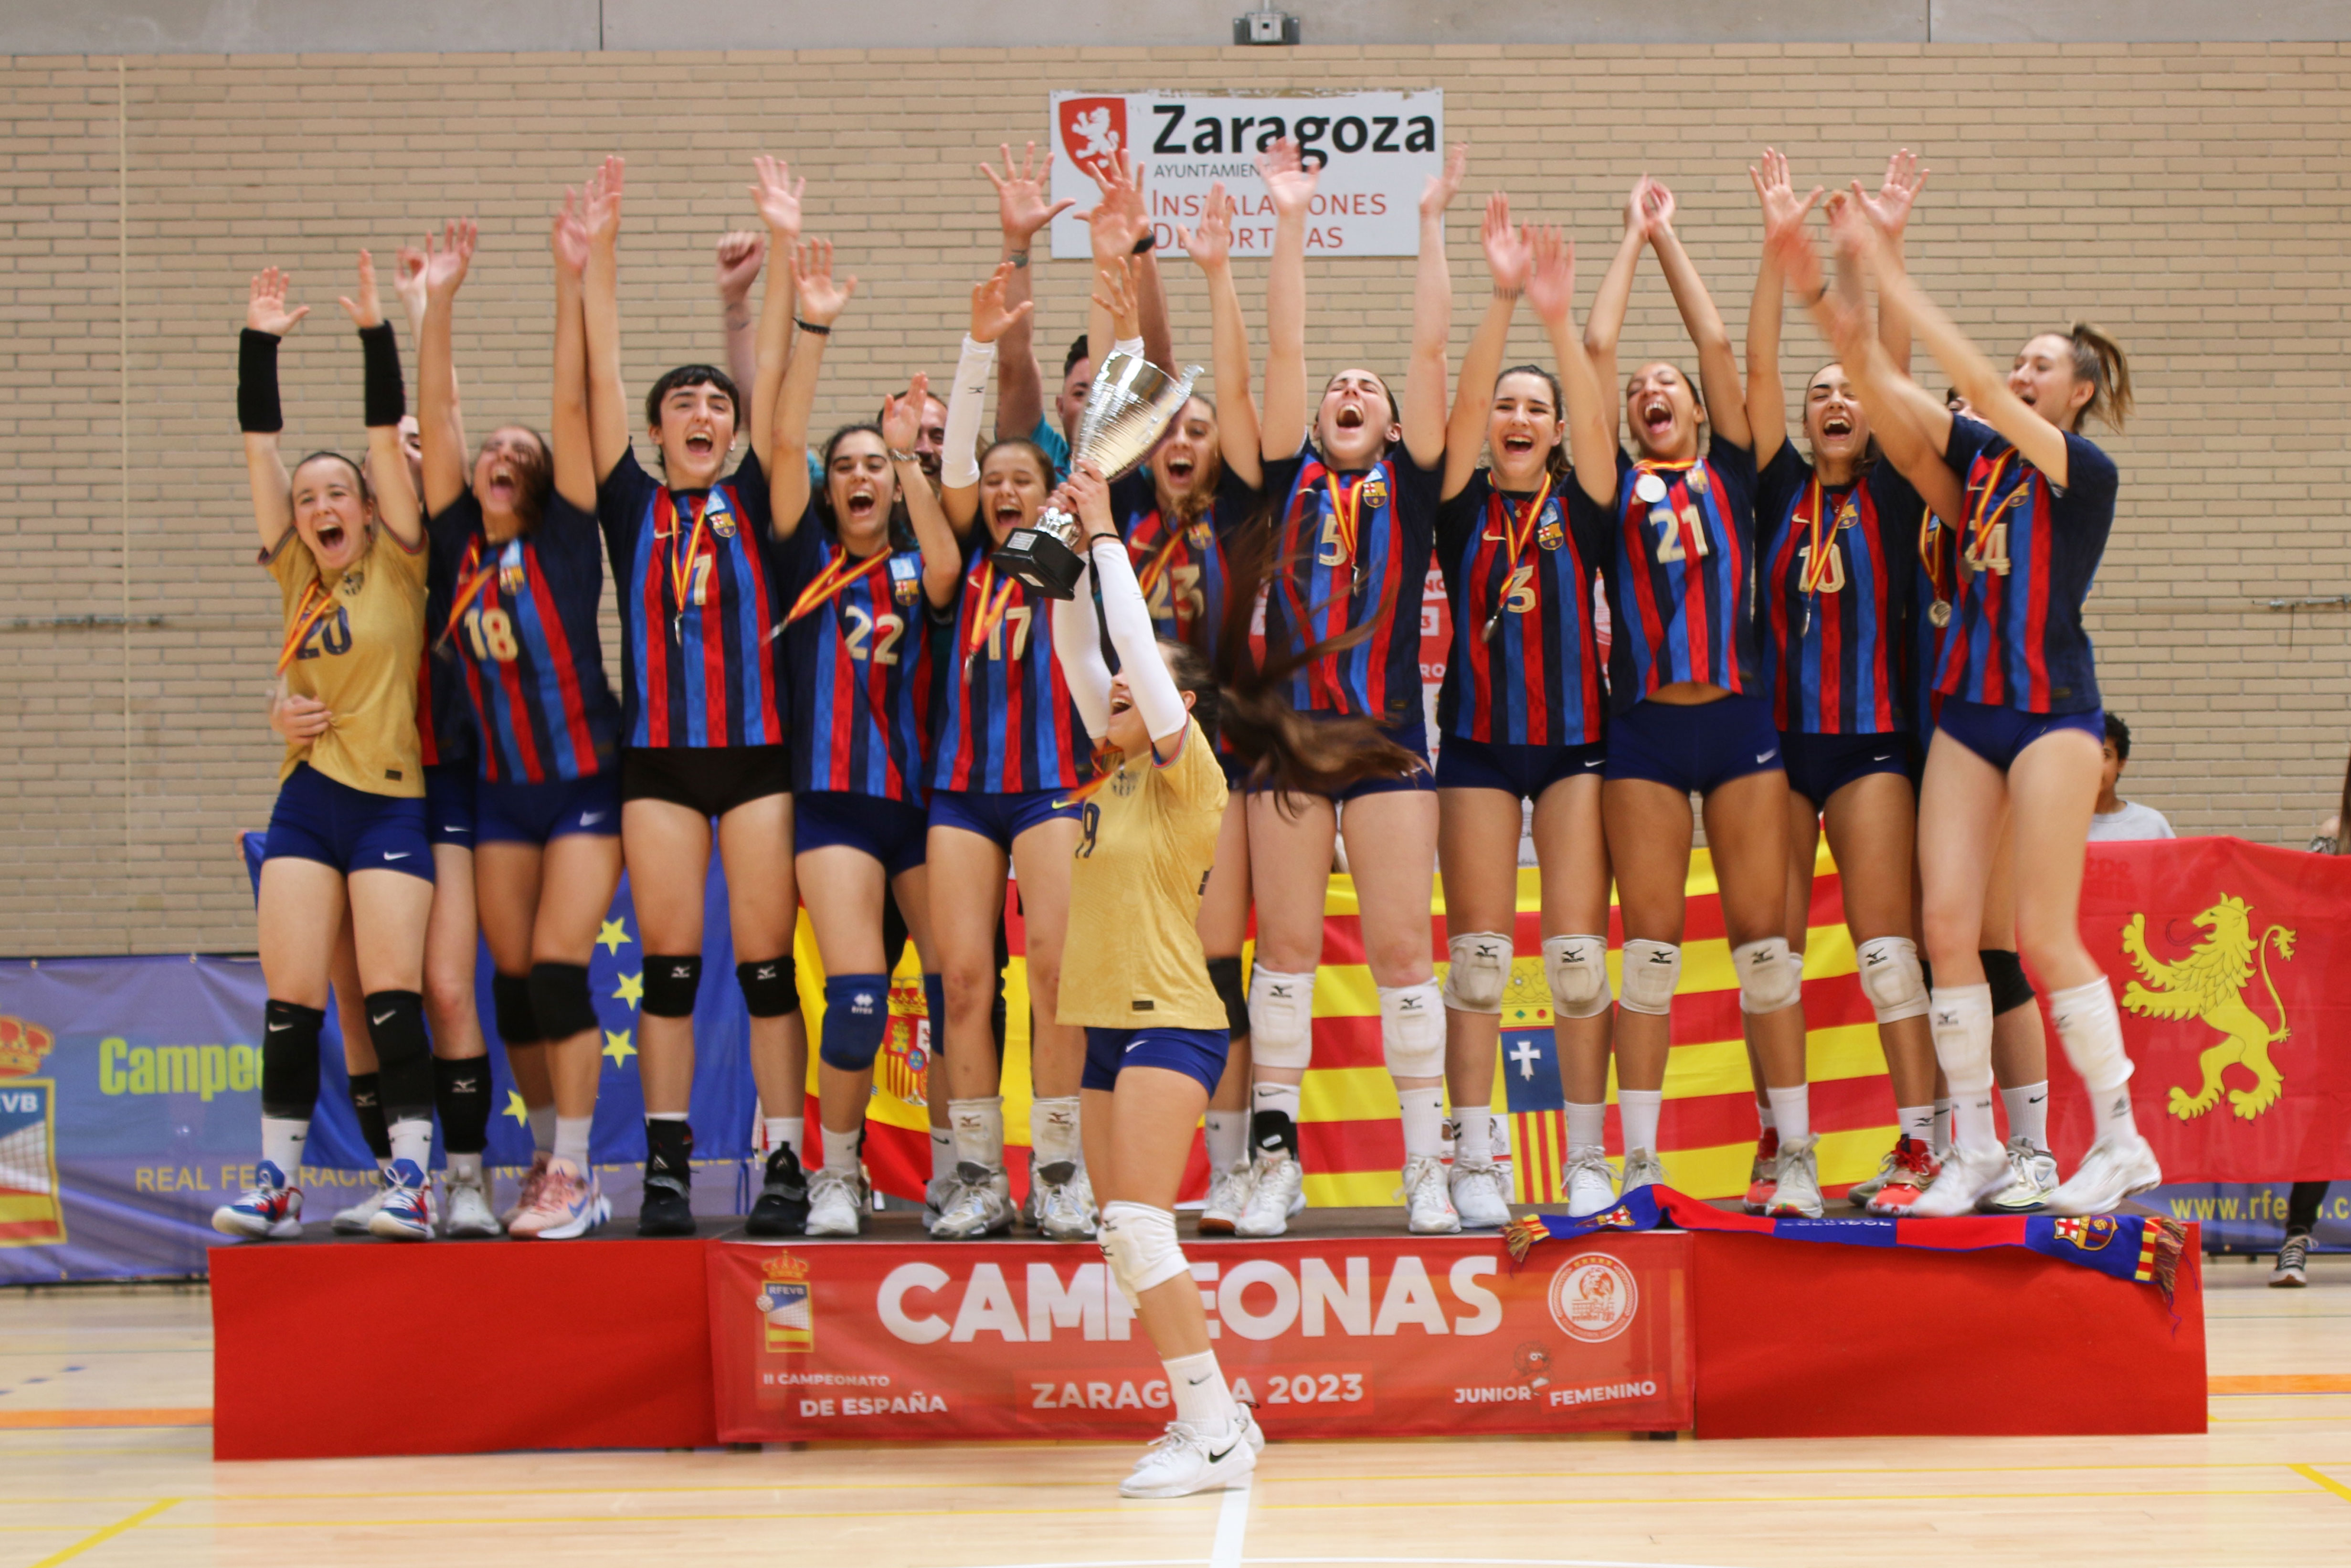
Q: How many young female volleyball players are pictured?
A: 14